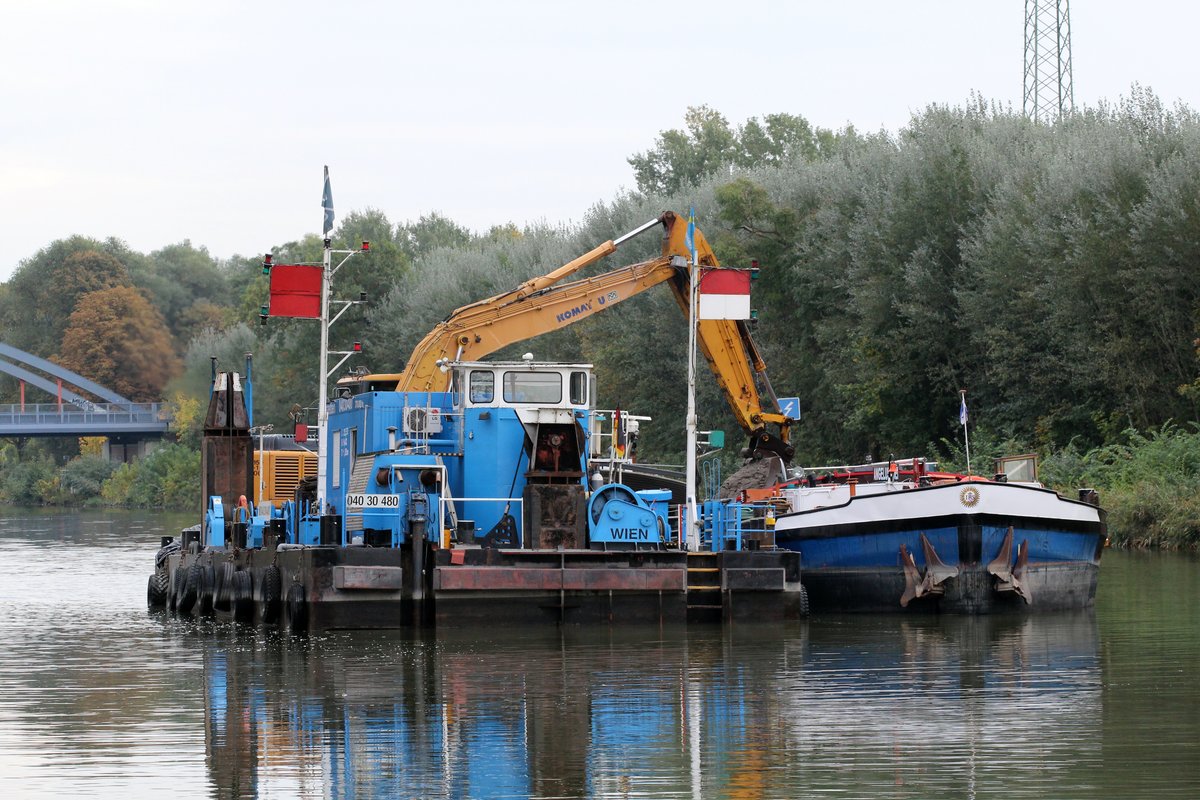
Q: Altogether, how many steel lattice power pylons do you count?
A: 1